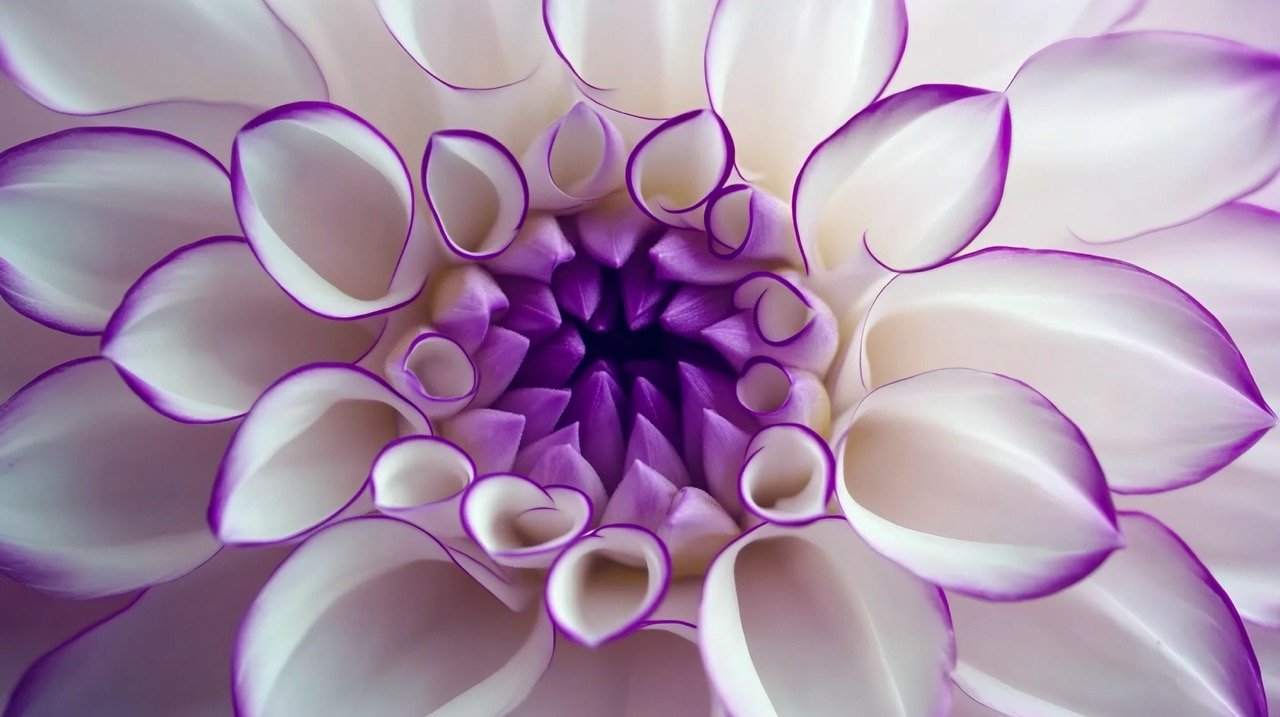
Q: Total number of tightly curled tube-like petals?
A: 11